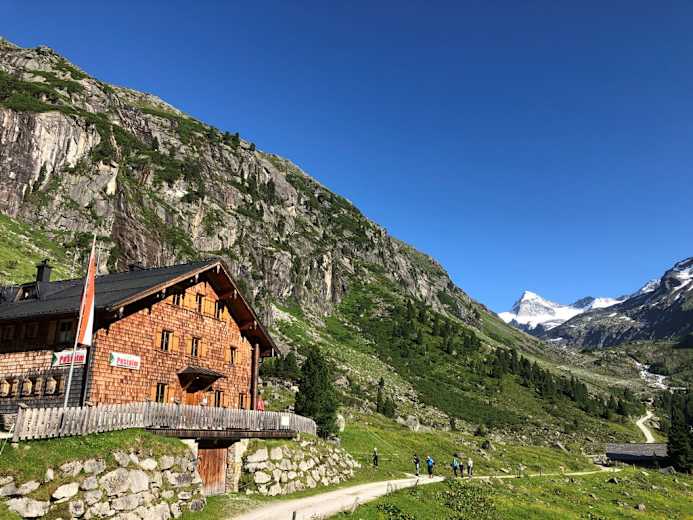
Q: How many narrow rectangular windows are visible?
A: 9